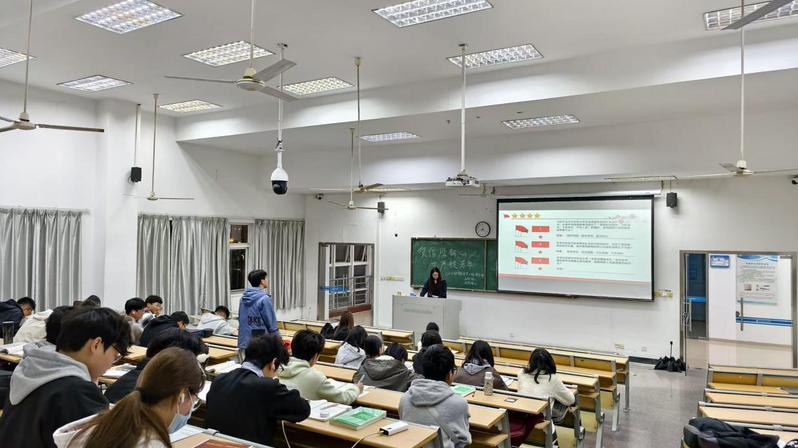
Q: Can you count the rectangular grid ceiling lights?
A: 11